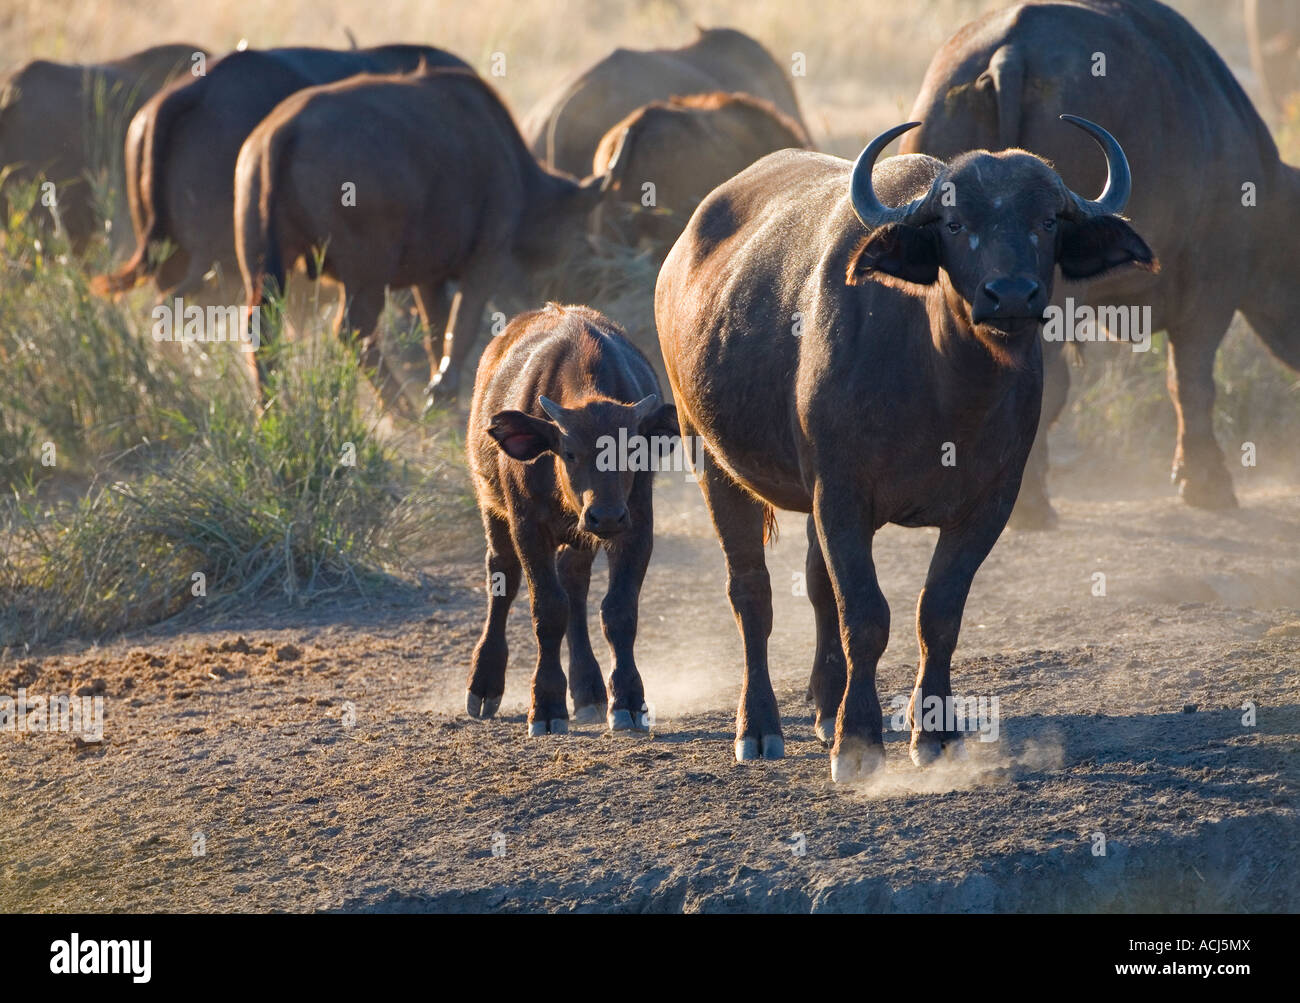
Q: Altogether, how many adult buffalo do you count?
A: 7